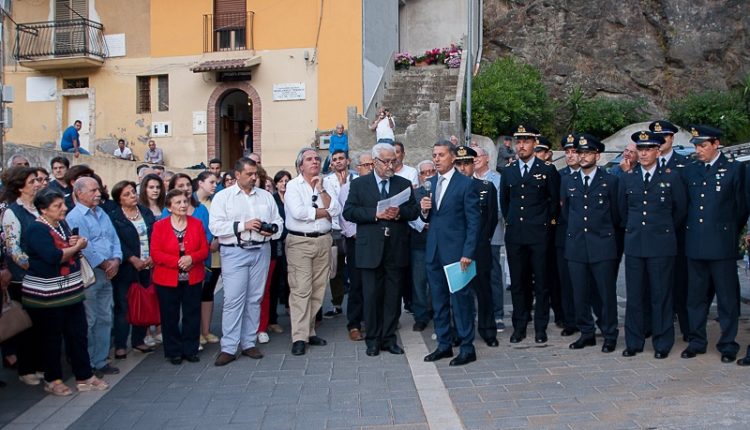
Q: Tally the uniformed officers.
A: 8